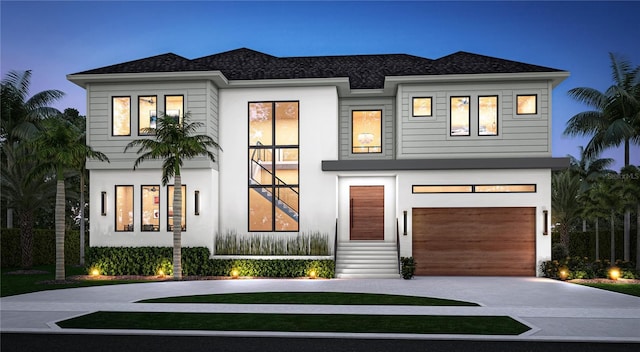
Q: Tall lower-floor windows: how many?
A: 3